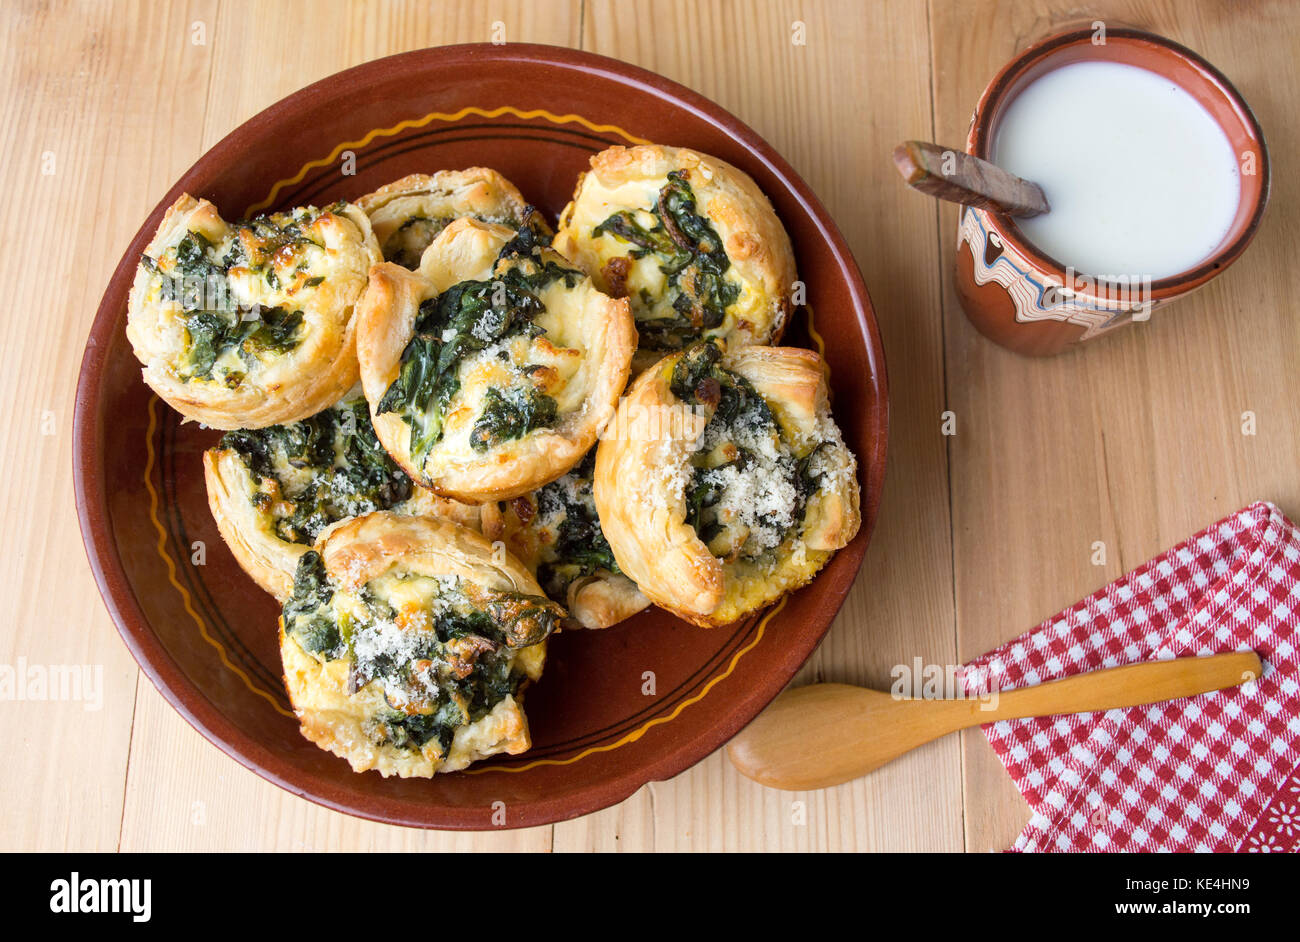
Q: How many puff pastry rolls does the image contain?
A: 8